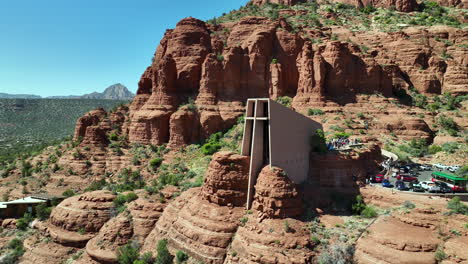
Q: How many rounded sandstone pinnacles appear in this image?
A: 2